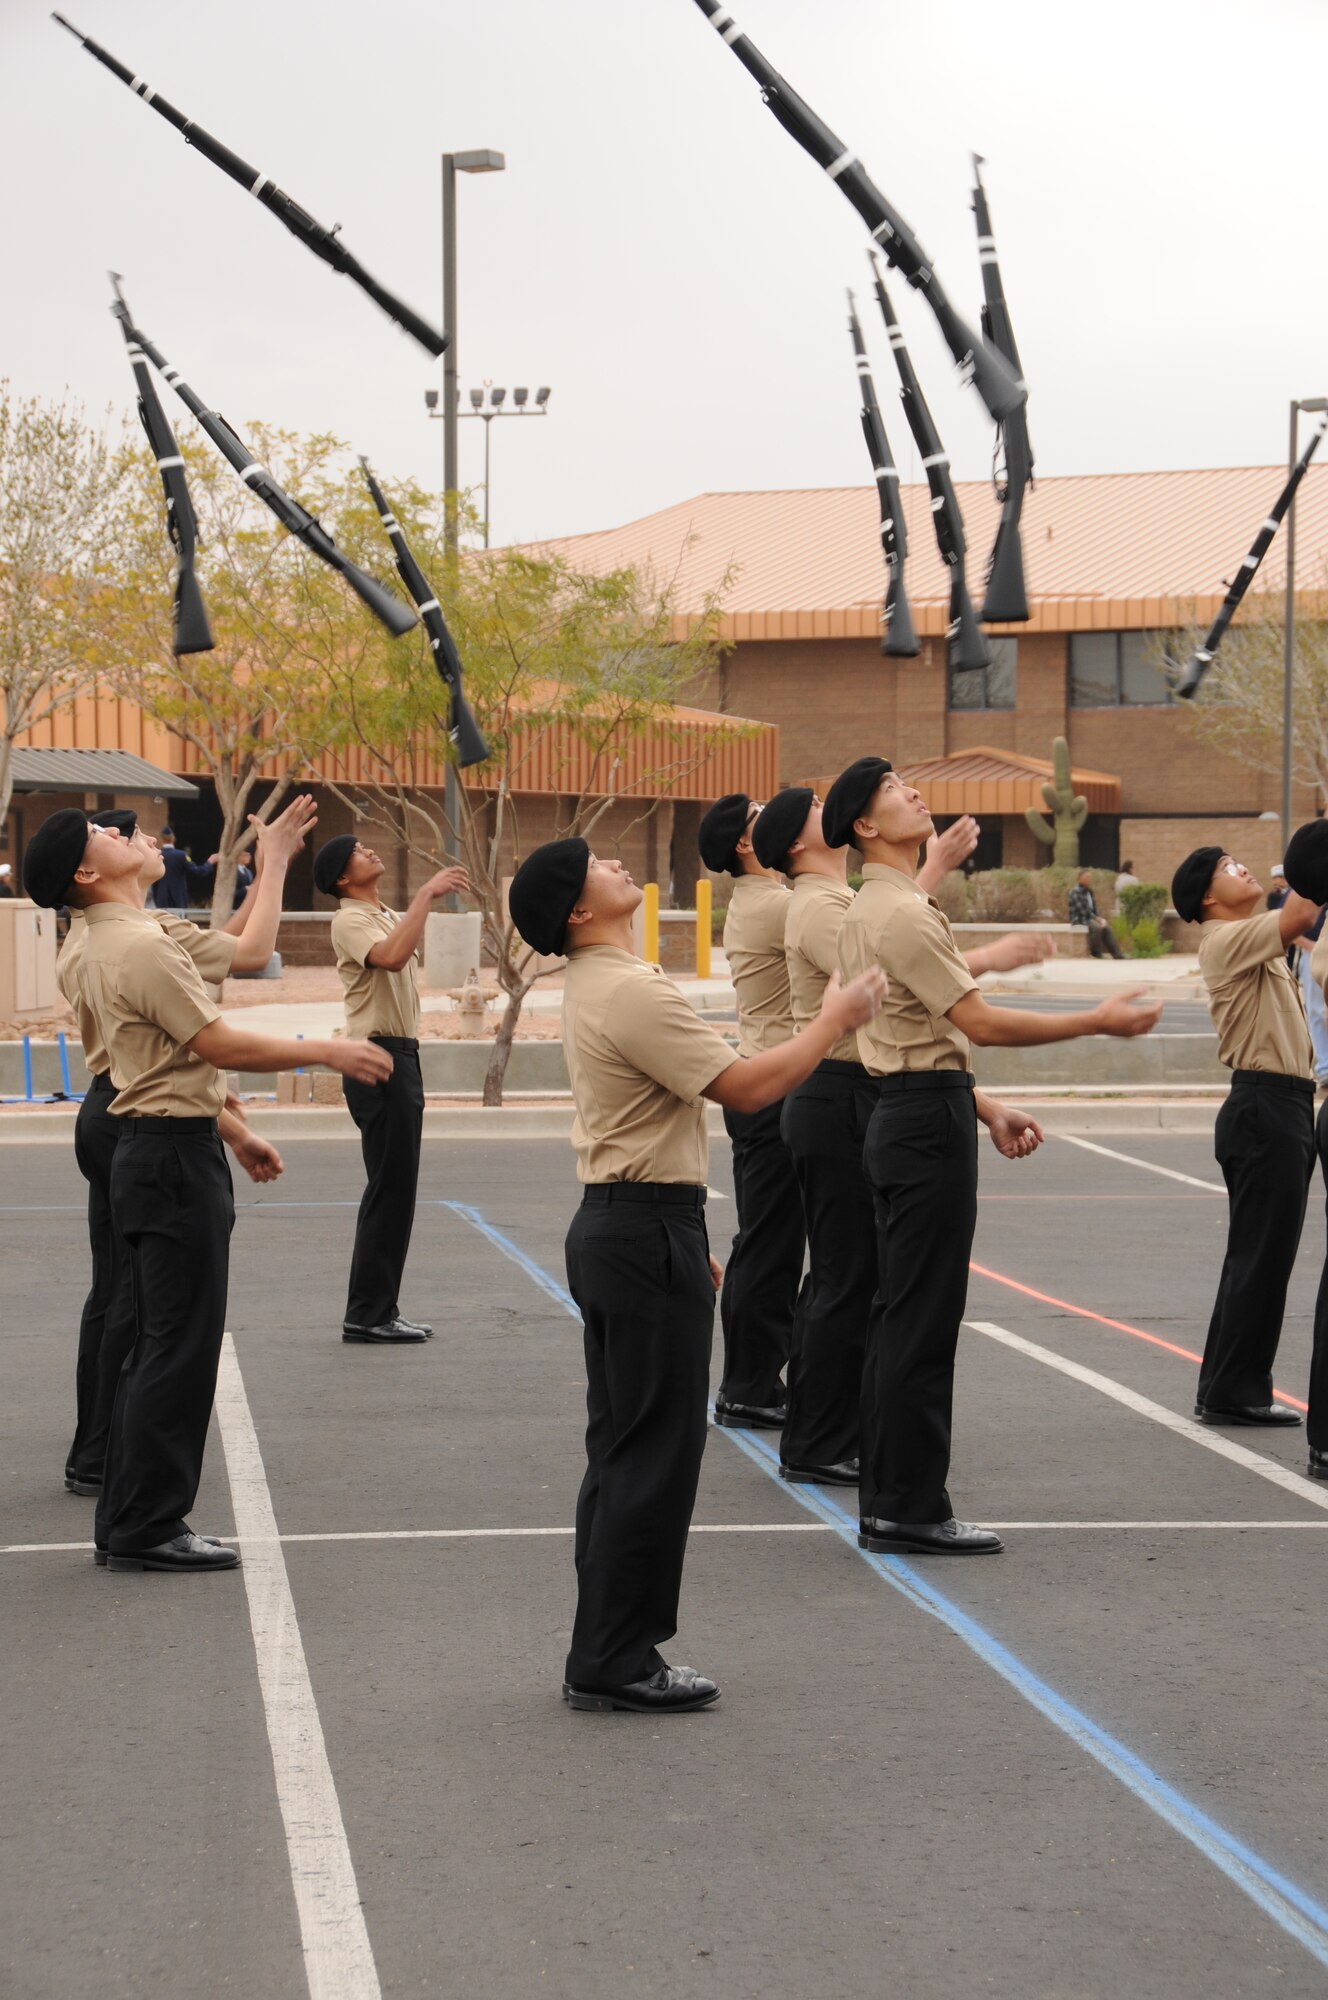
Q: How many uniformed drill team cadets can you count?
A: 9